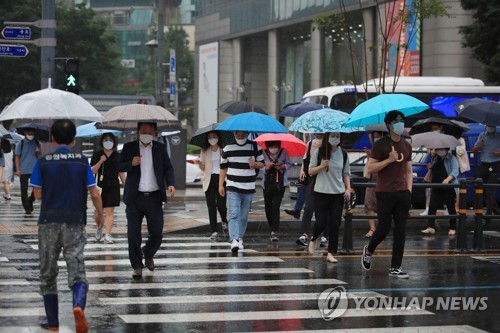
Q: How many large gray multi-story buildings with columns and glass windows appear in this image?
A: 1